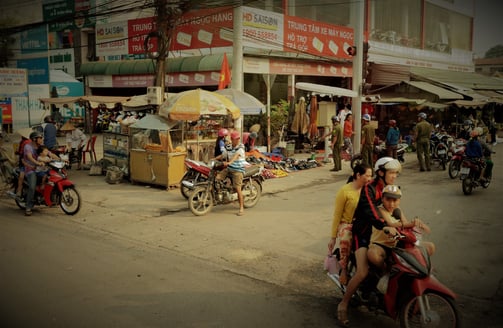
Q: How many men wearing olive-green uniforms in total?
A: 3